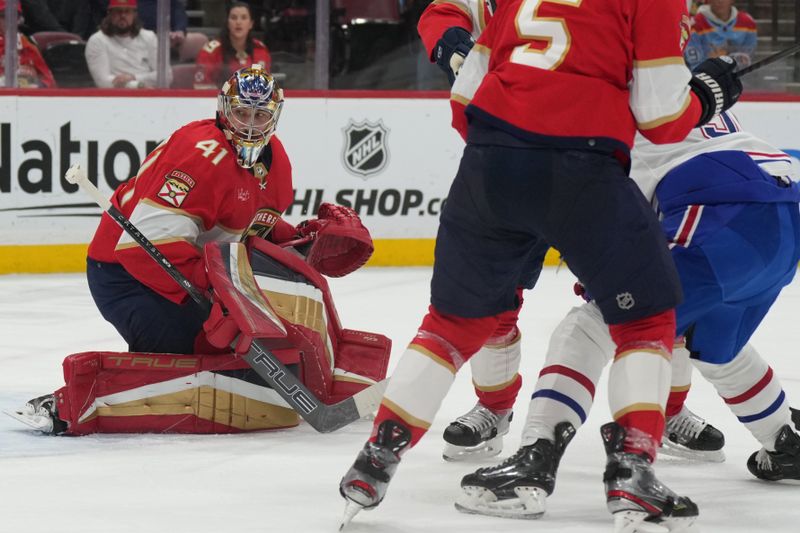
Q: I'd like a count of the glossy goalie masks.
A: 1